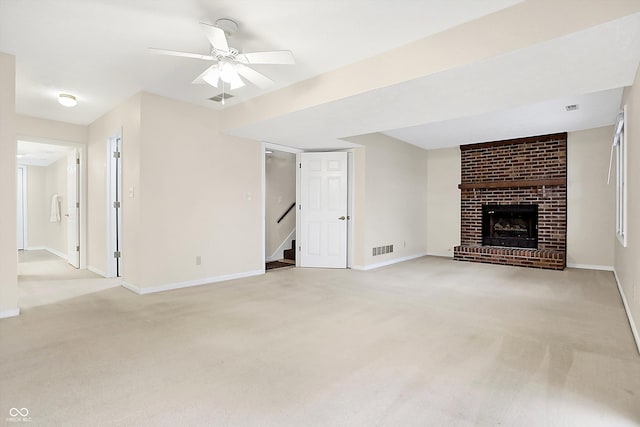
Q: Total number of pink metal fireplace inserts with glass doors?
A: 0